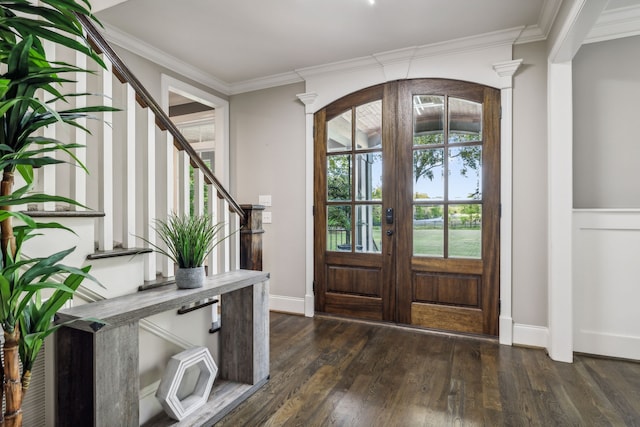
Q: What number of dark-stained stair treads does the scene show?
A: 5